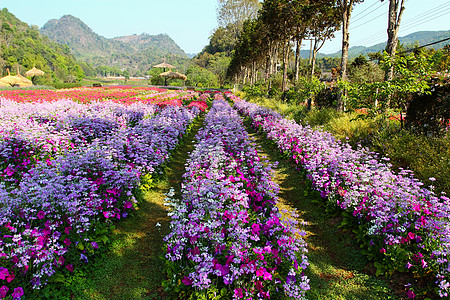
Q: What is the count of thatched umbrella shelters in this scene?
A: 5